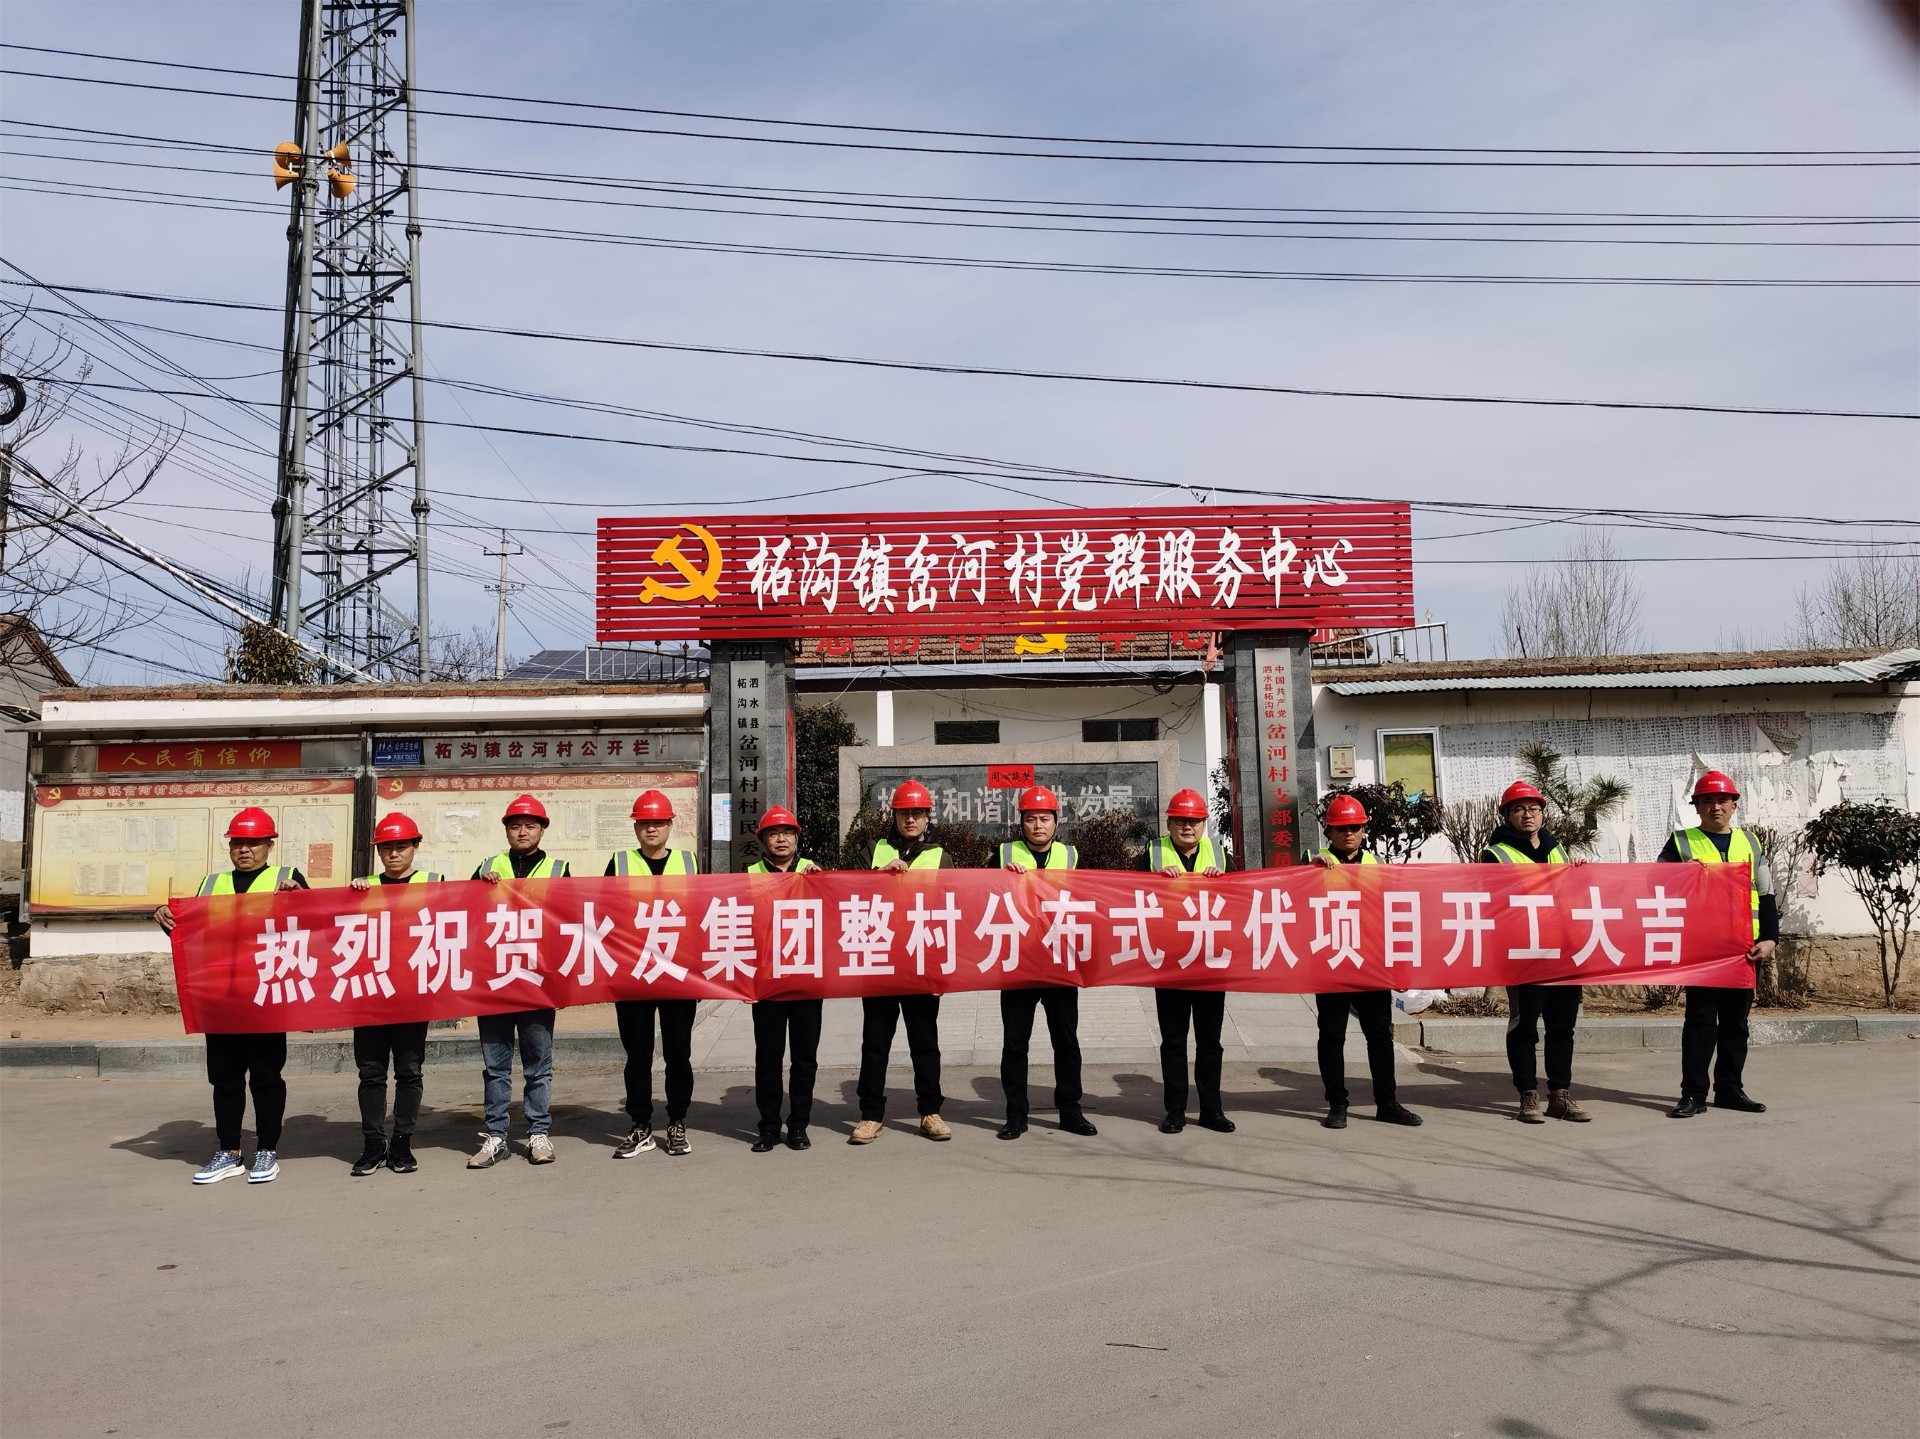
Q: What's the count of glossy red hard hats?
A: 11